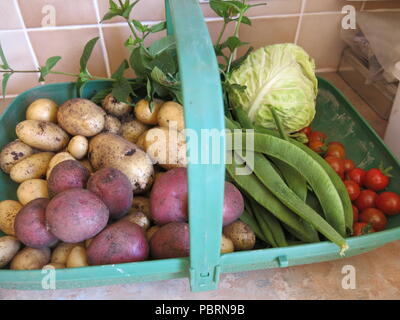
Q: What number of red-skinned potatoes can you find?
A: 8